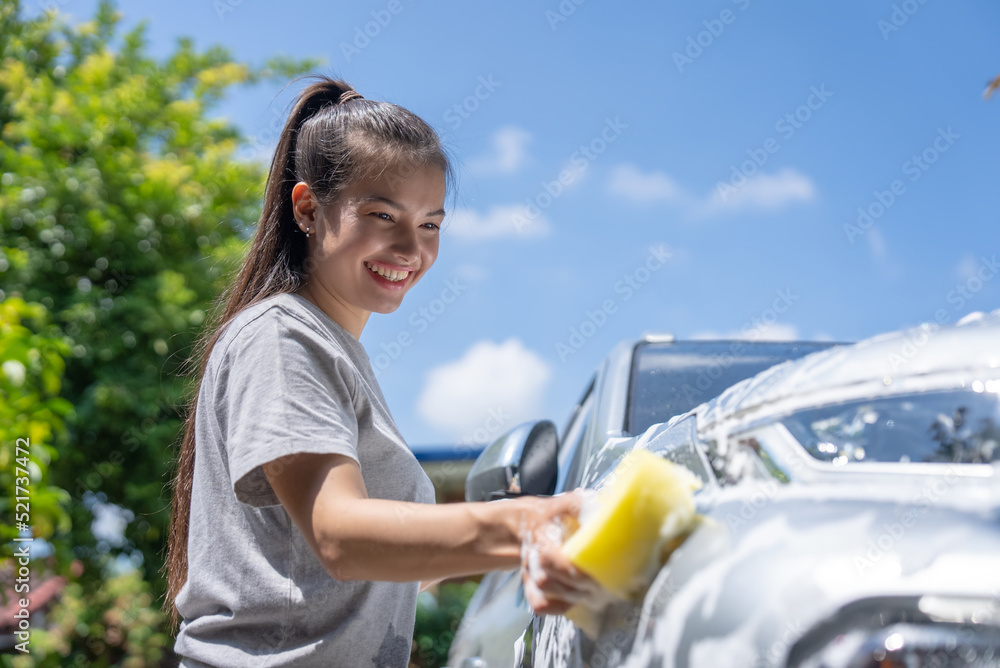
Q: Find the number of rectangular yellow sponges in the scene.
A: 1